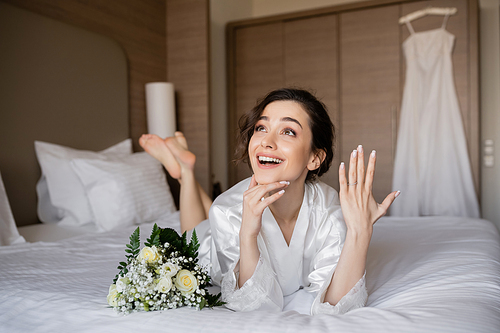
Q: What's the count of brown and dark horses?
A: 0